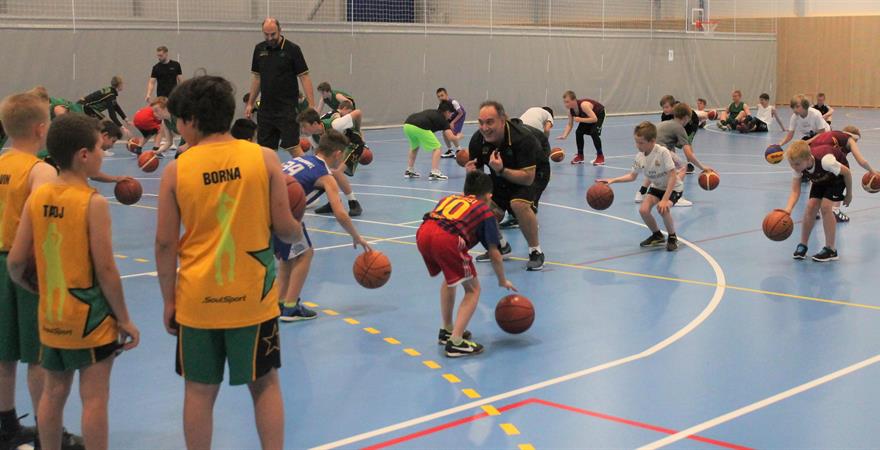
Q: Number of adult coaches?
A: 3